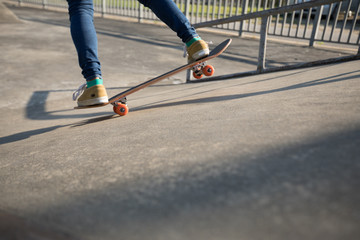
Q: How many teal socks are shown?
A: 2